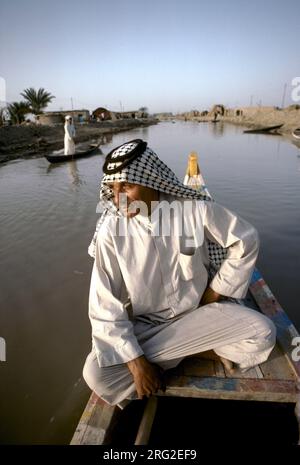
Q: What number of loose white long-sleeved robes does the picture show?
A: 2